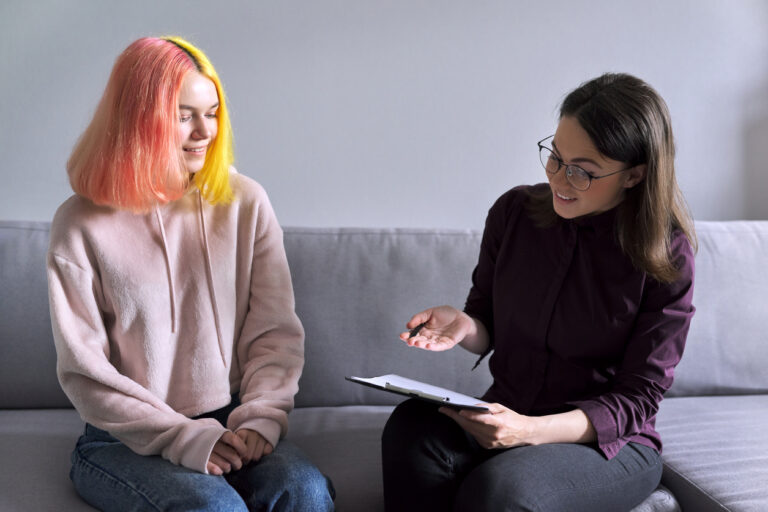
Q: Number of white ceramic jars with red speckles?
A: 0